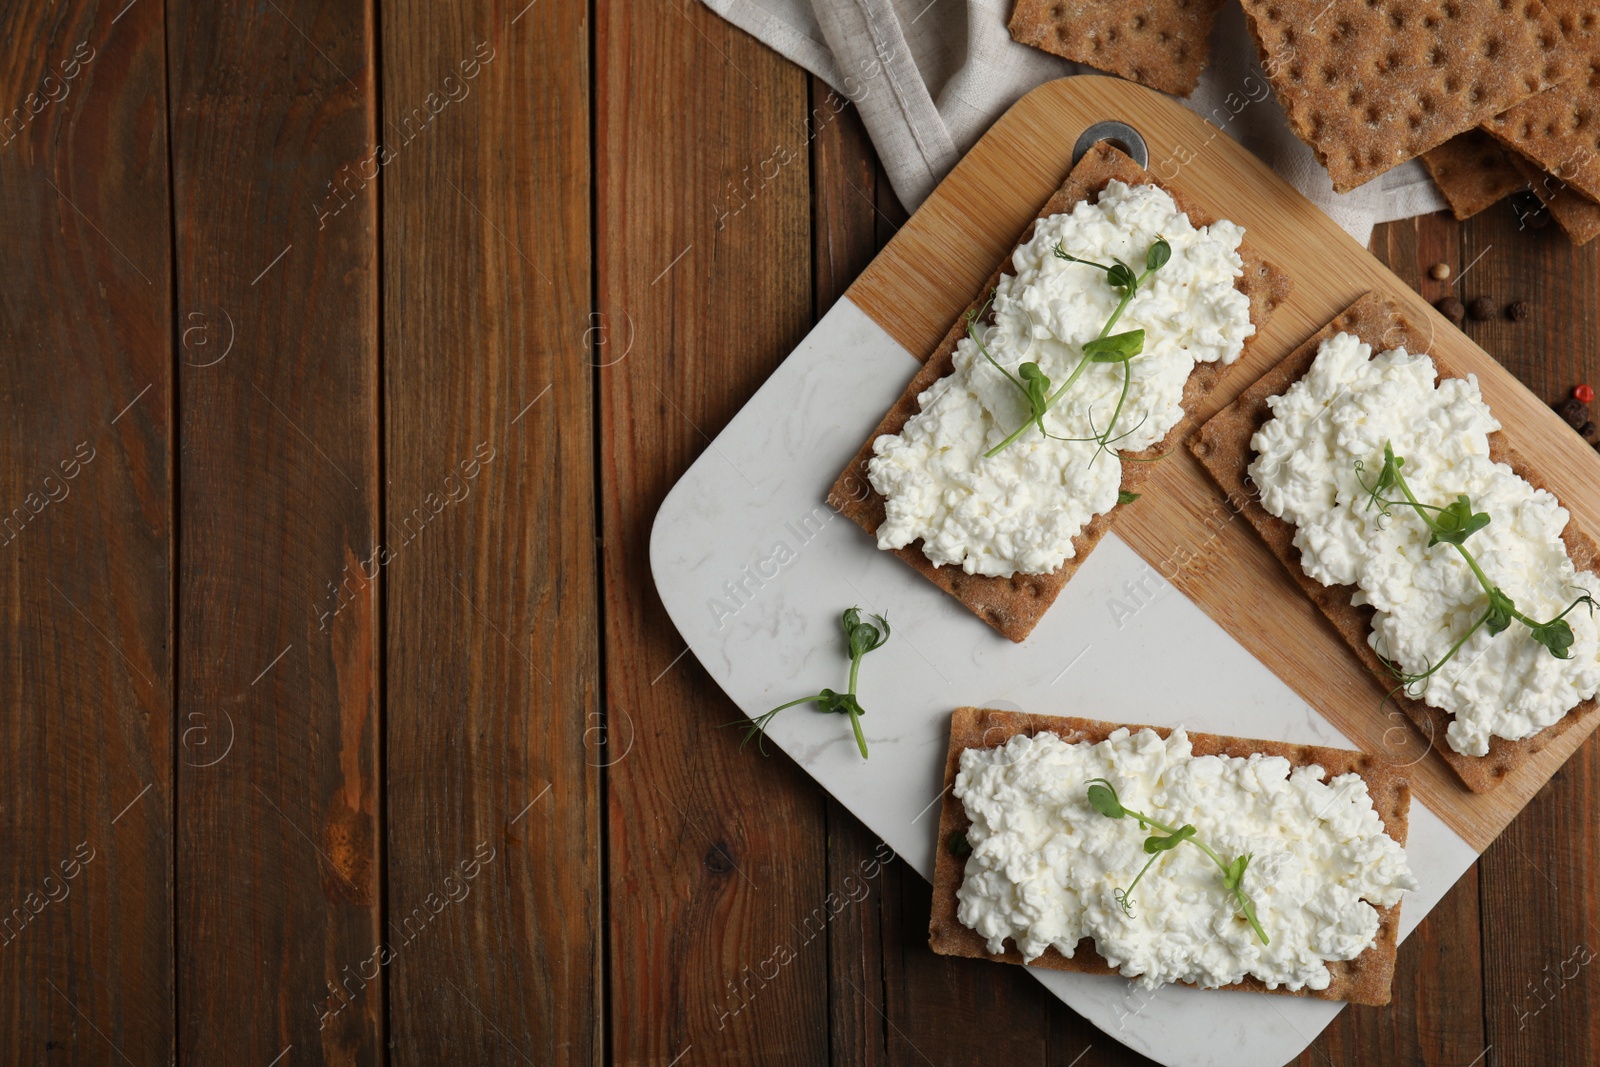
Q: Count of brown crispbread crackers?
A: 8